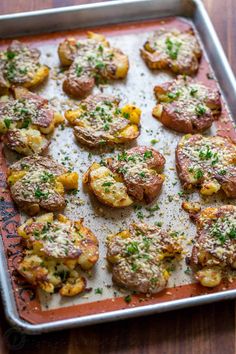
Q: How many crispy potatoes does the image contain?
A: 12